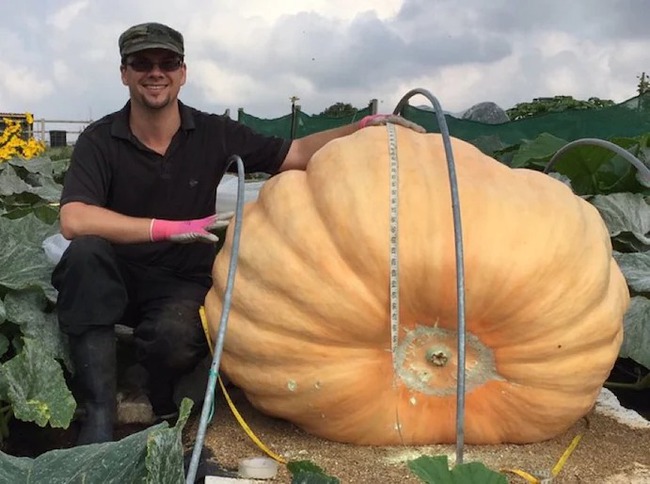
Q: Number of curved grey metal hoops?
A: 3